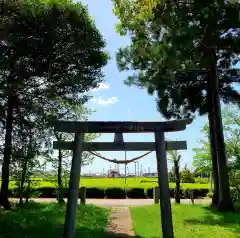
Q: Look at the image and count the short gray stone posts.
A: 2